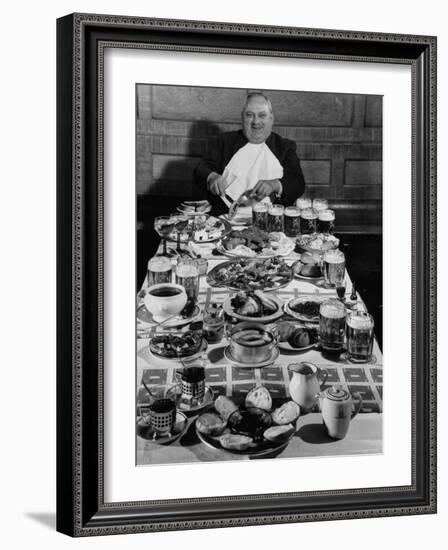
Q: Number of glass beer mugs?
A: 12